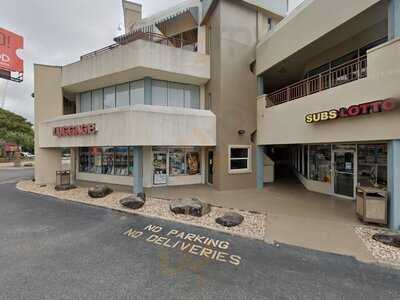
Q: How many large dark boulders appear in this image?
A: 5